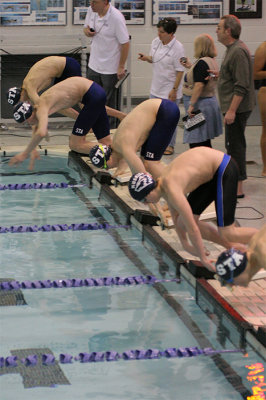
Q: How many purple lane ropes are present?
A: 4